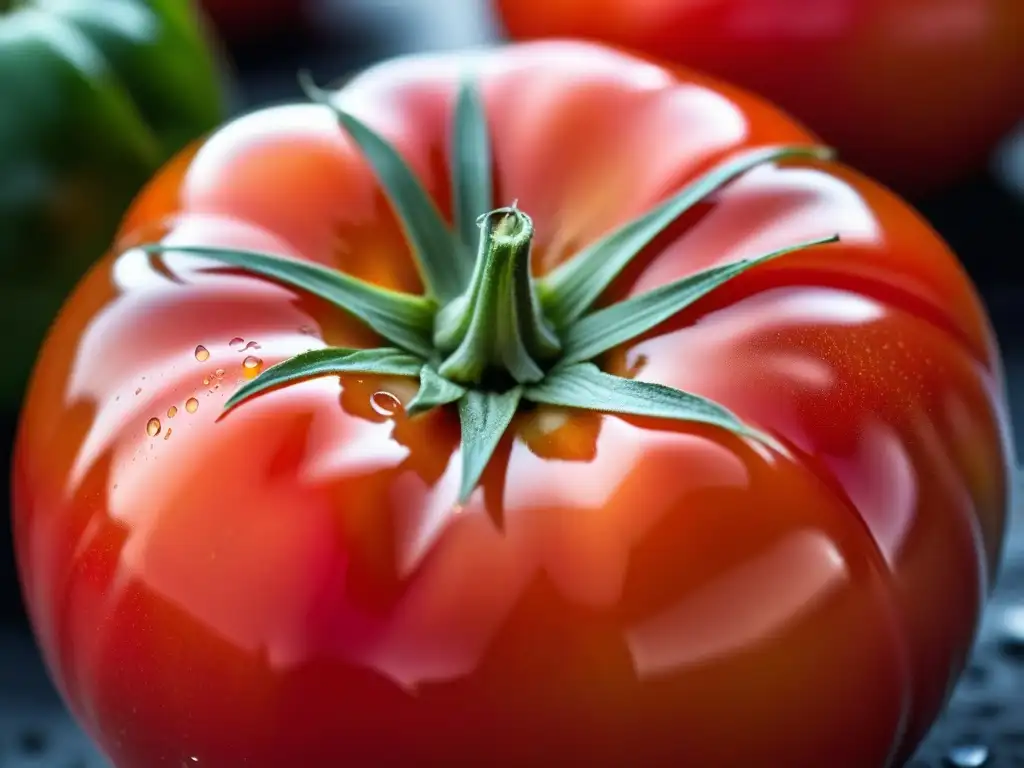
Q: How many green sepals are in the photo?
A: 9